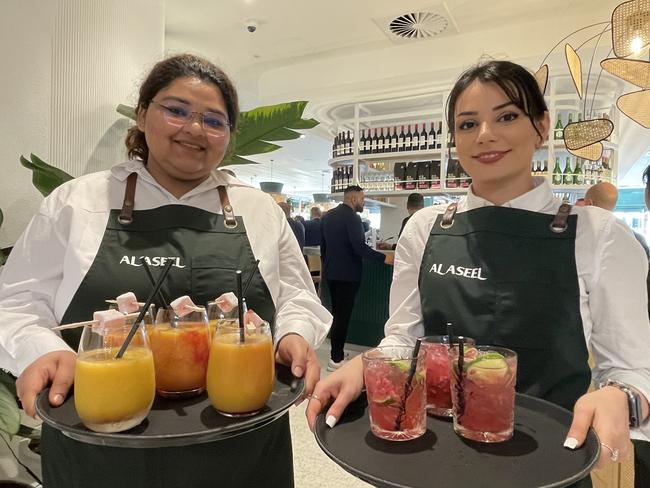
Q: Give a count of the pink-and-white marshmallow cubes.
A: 5